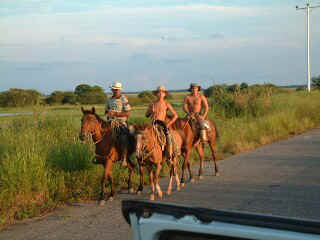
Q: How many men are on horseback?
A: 3